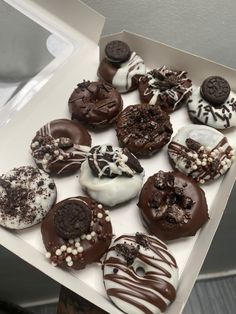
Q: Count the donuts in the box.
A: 12